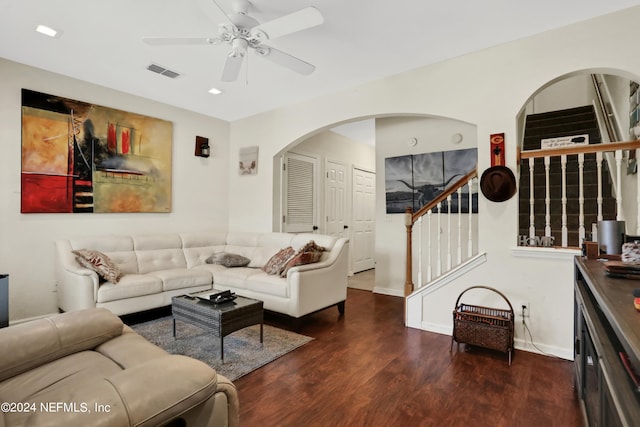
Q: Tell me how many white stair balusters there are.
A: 13